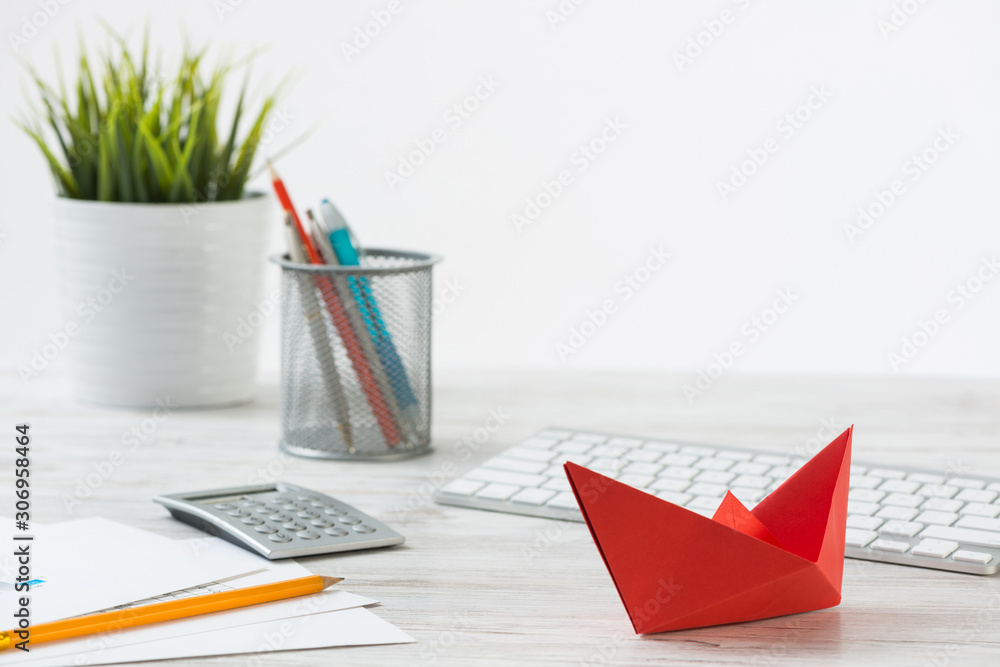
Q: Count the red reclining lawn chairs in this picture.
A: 0